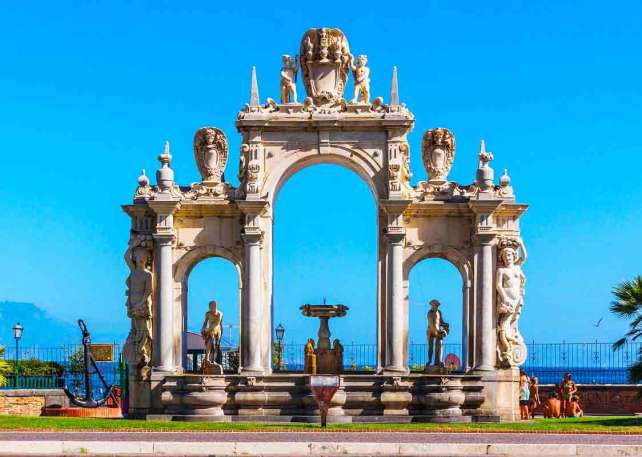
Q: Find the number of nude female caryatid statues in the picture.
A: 2